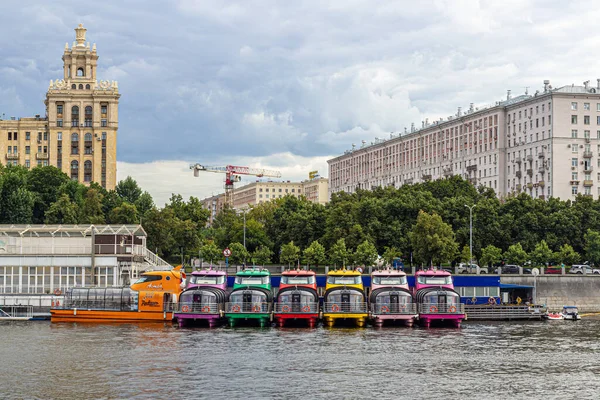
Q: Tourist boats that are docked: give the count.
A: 7